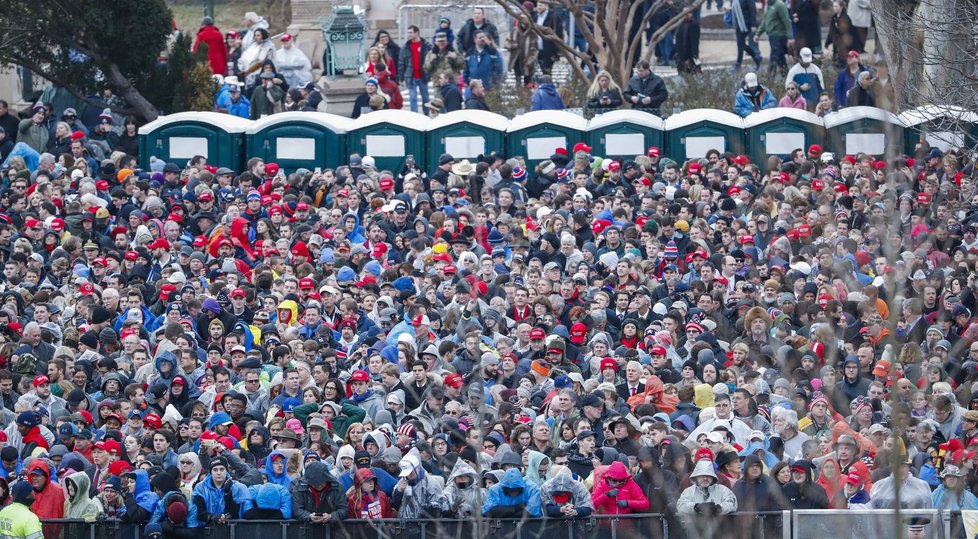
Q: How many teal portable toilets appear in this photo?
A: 10